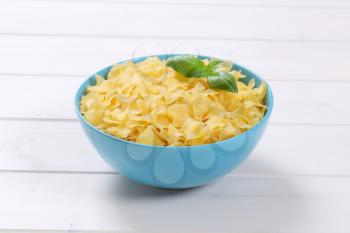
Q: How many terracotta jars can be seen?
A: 0